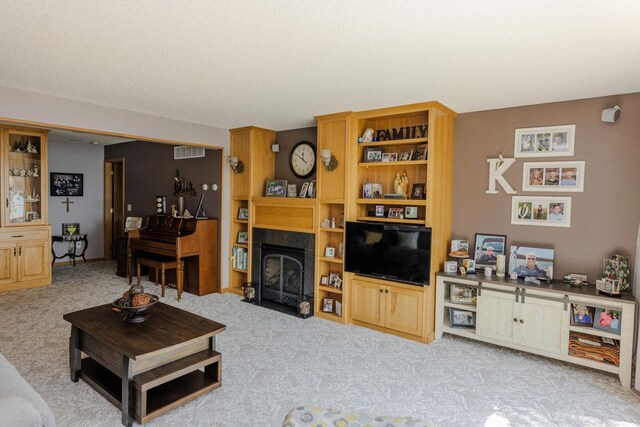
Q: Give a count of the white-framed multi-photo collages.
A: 3